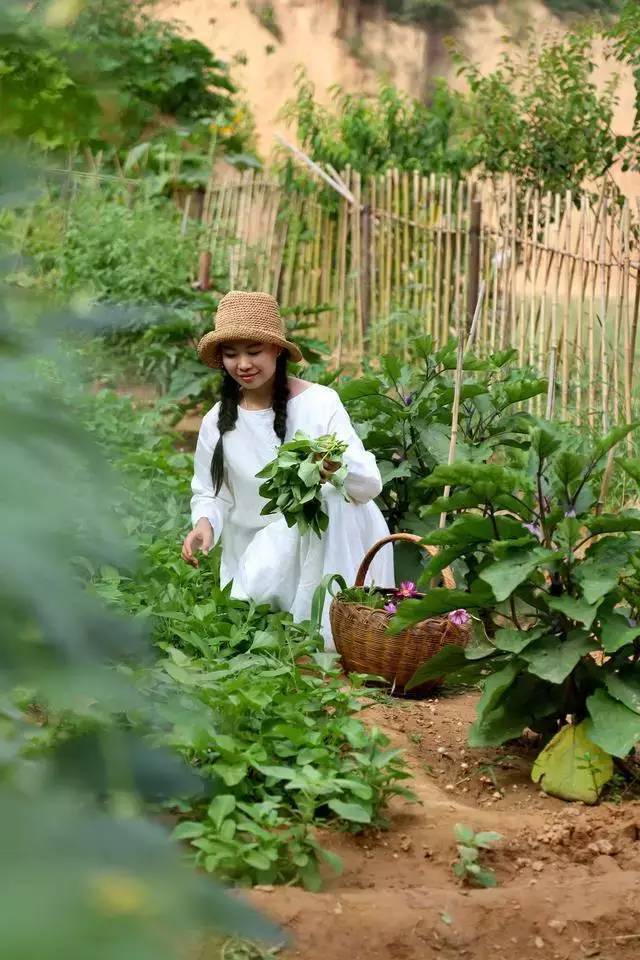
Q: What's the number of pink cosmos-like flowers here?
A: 3